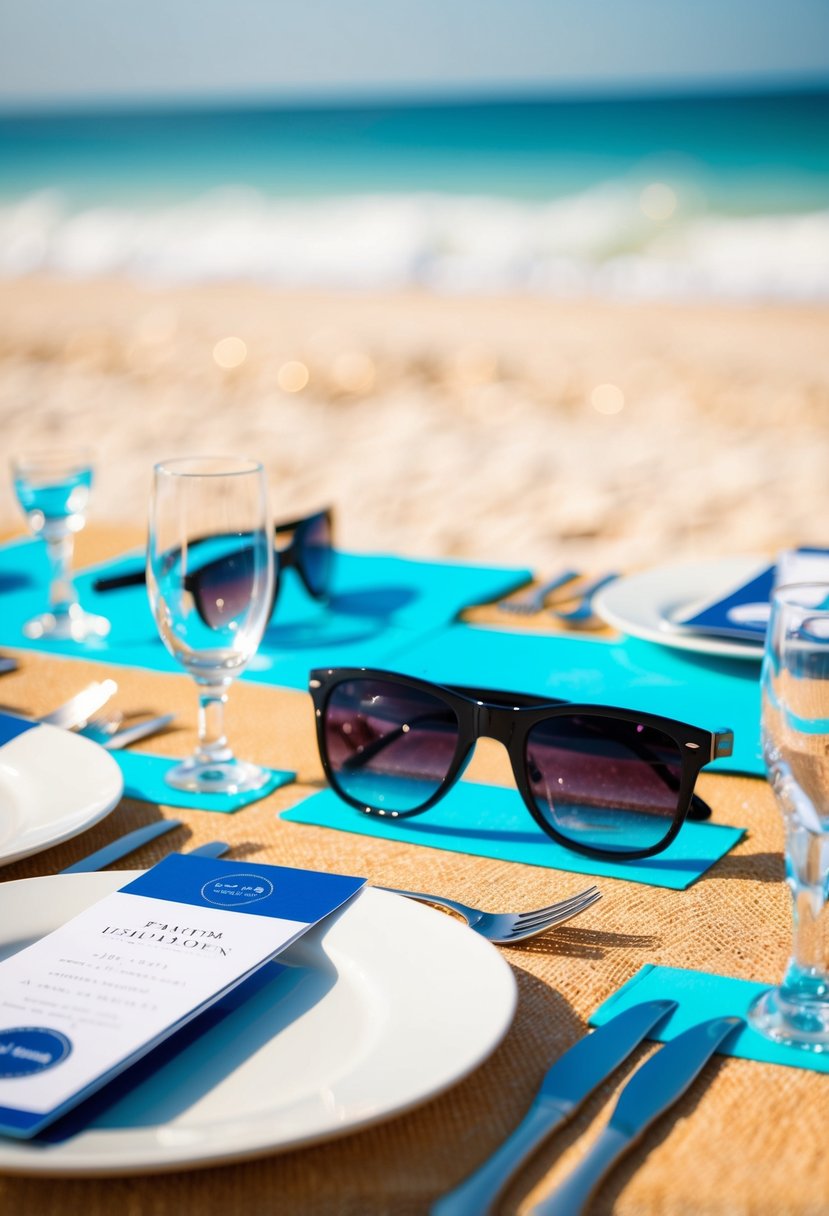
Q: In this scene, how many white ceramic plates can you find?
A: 3